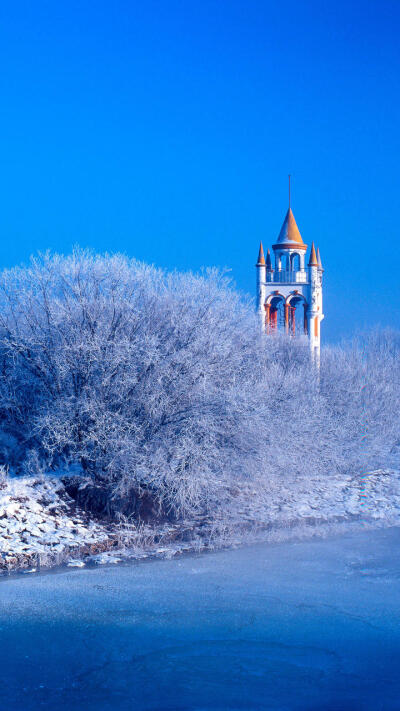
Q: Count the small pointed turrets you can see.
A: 4